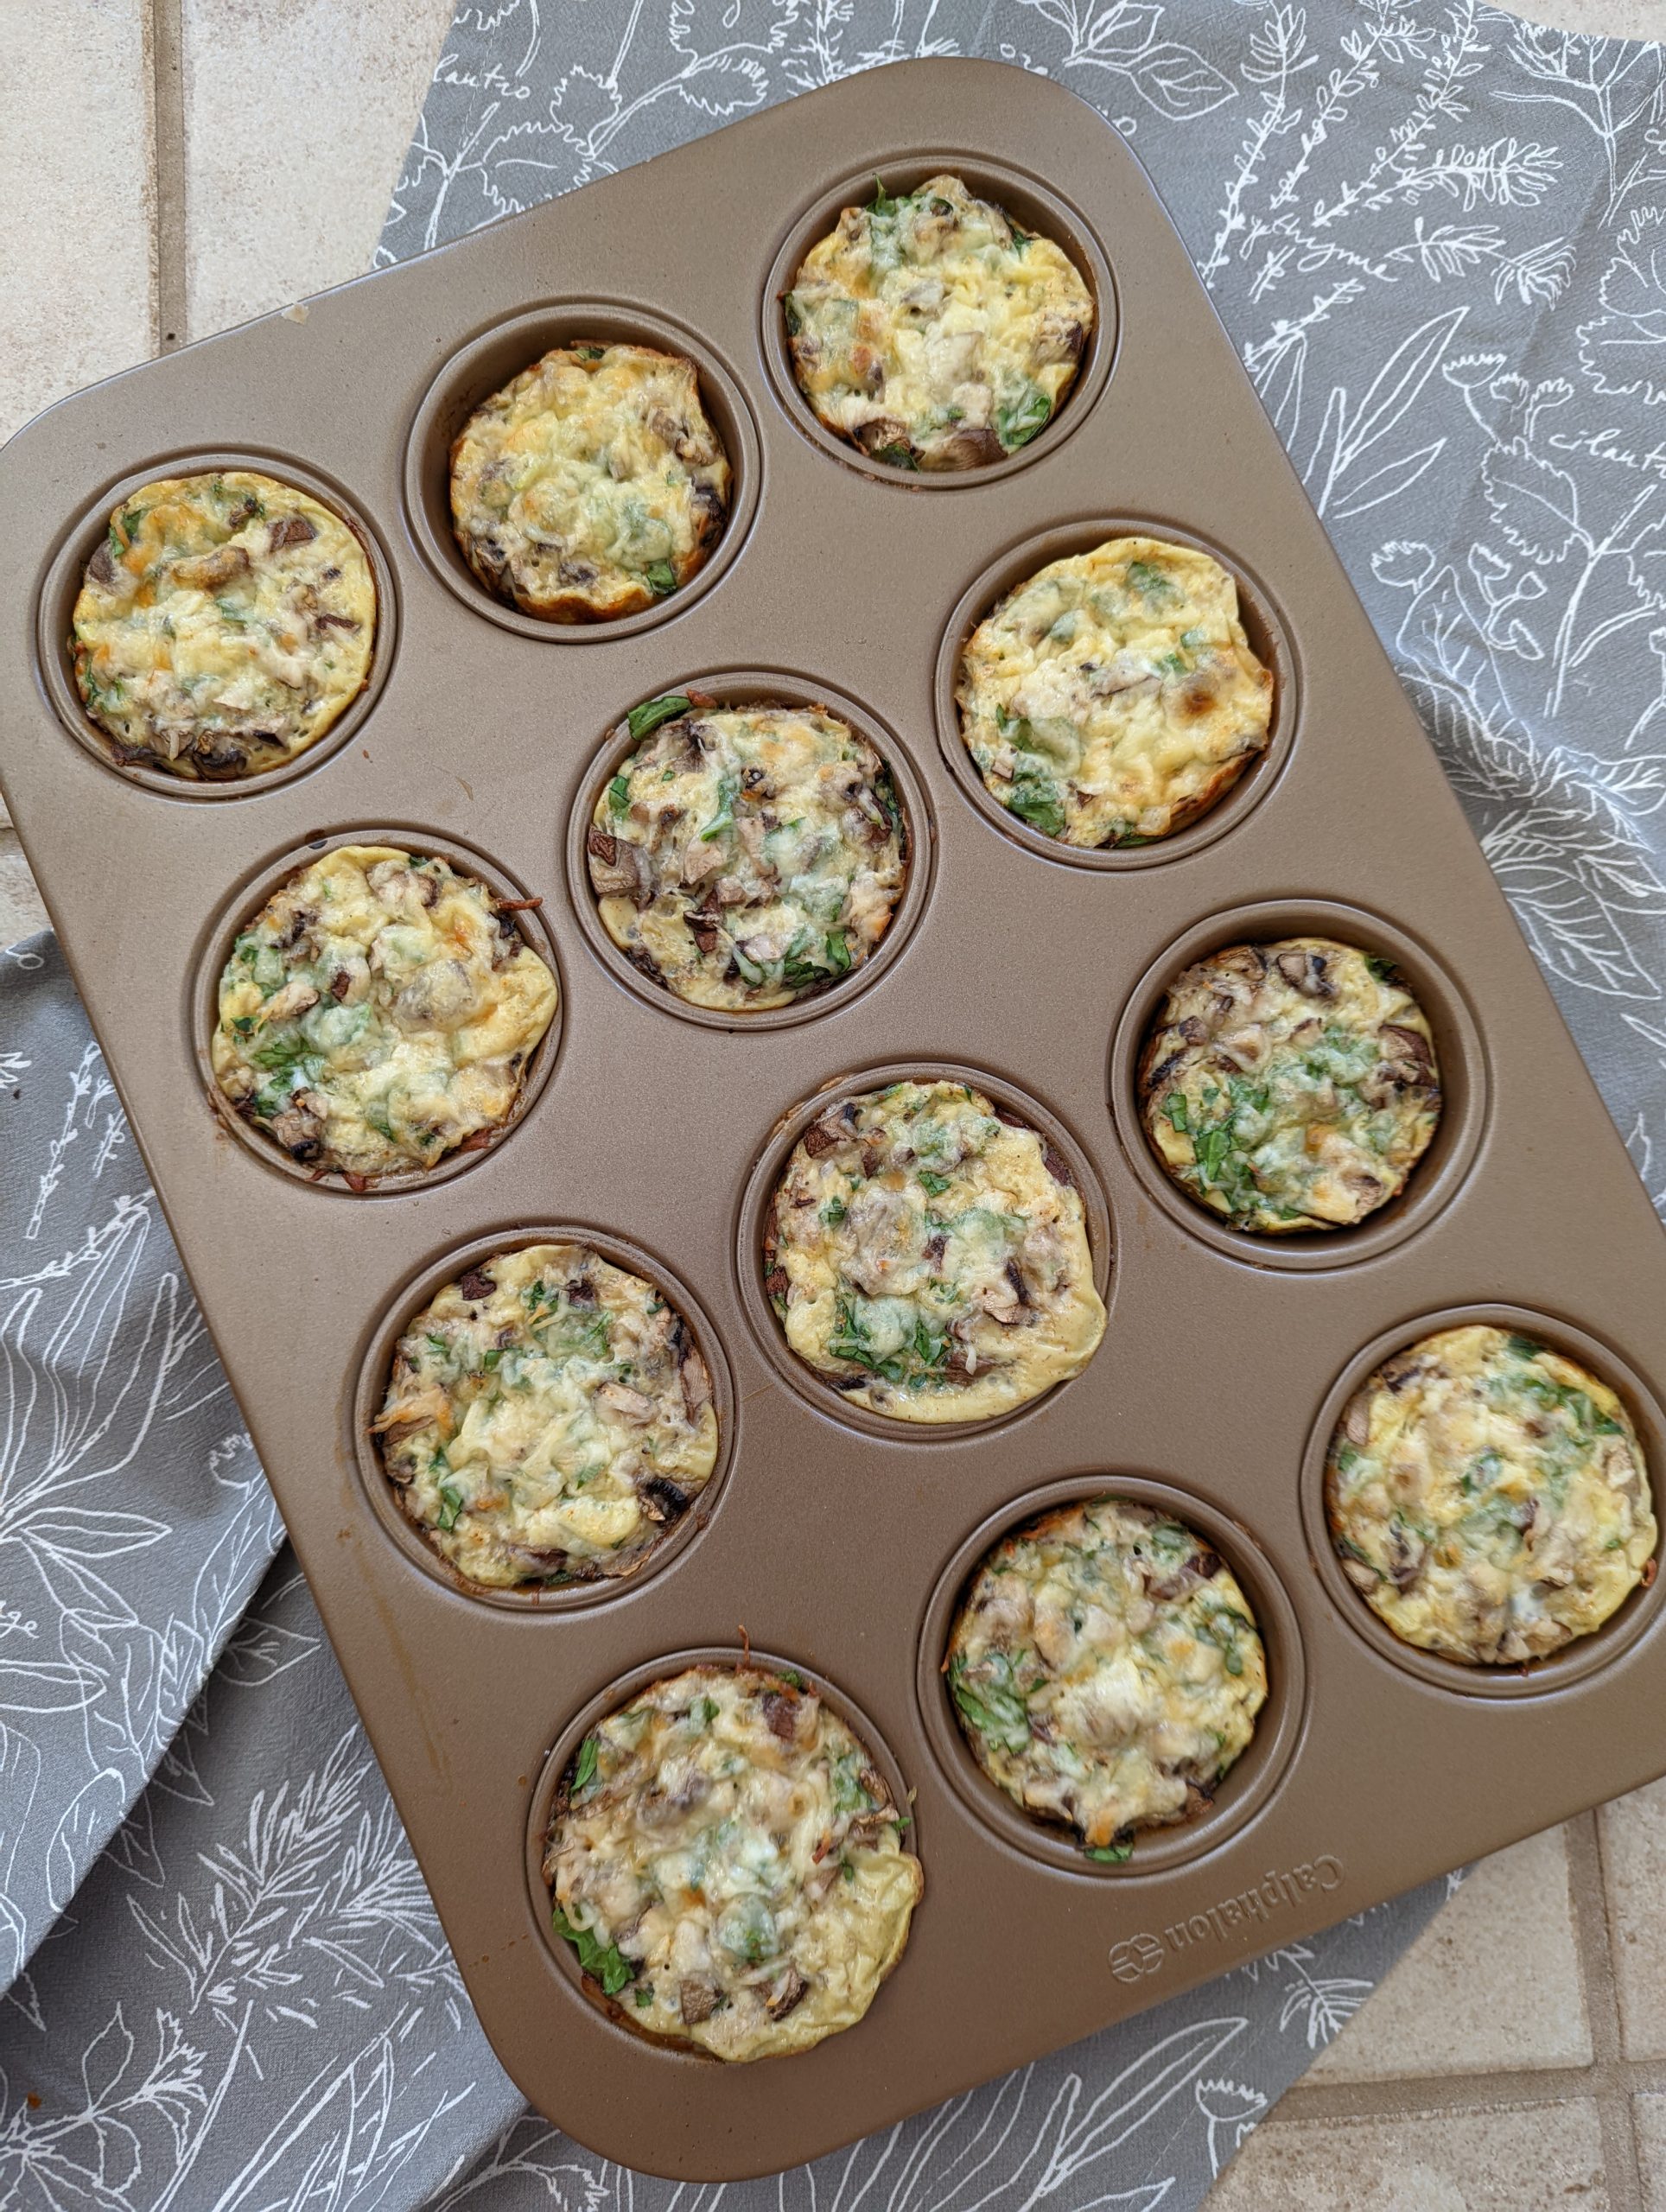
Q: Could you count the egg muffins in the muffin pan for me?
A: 12